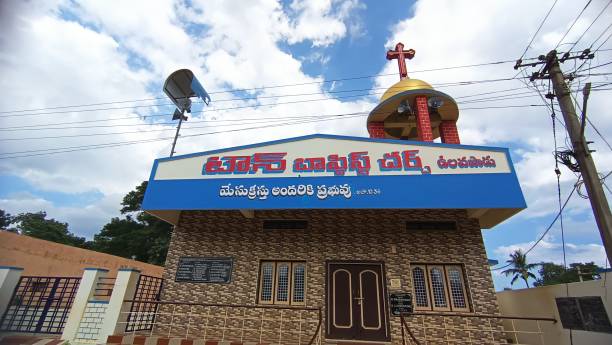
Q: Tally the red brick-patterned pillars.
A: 3